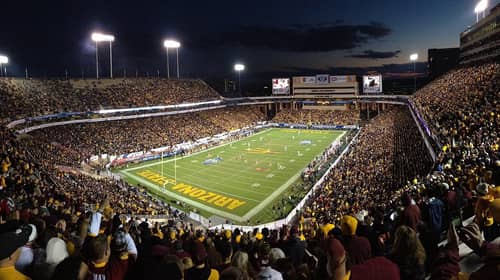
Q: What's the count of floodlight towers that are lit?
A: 6